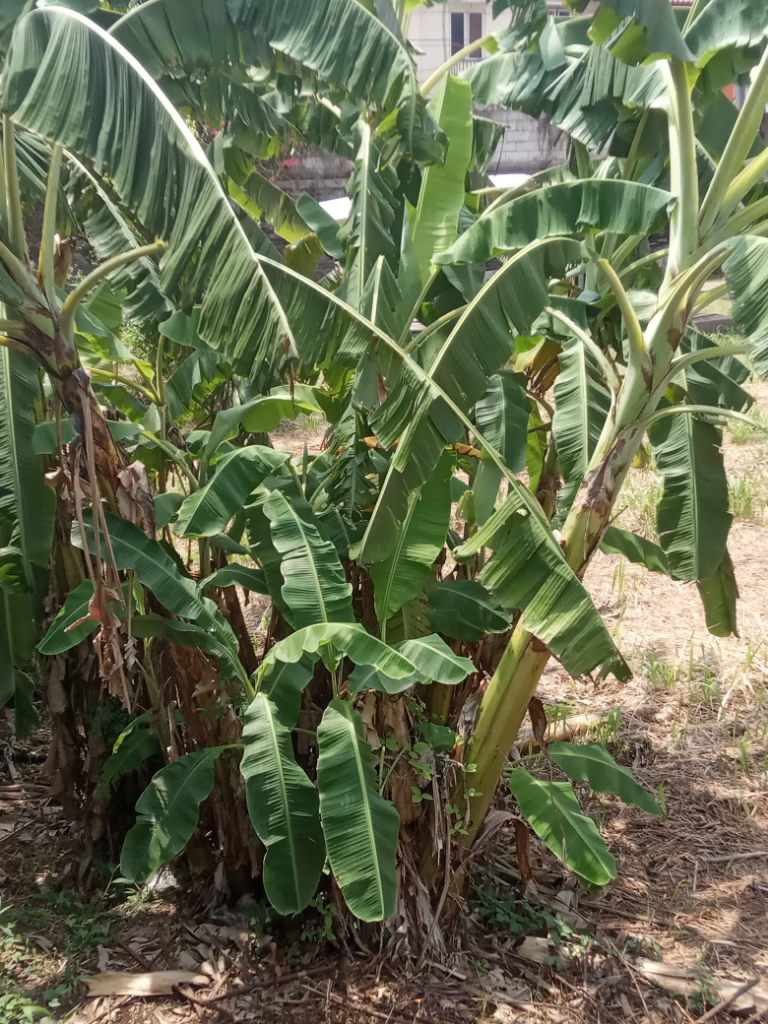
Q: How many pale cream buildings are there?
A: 1